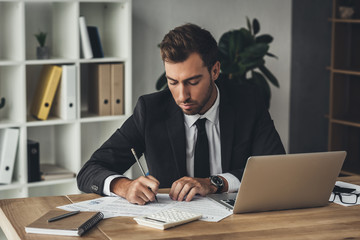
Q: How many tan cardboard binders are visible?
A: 2